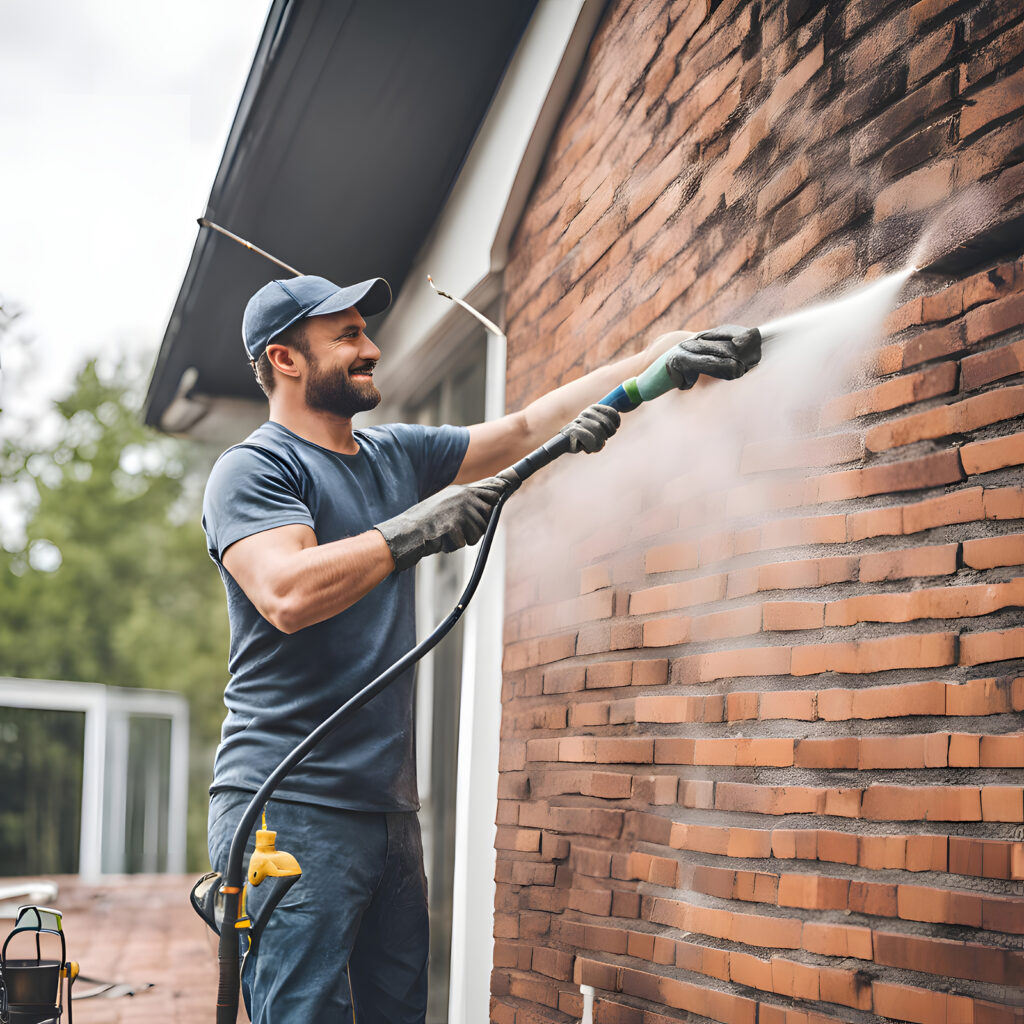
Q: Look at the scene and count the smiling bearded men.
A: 1